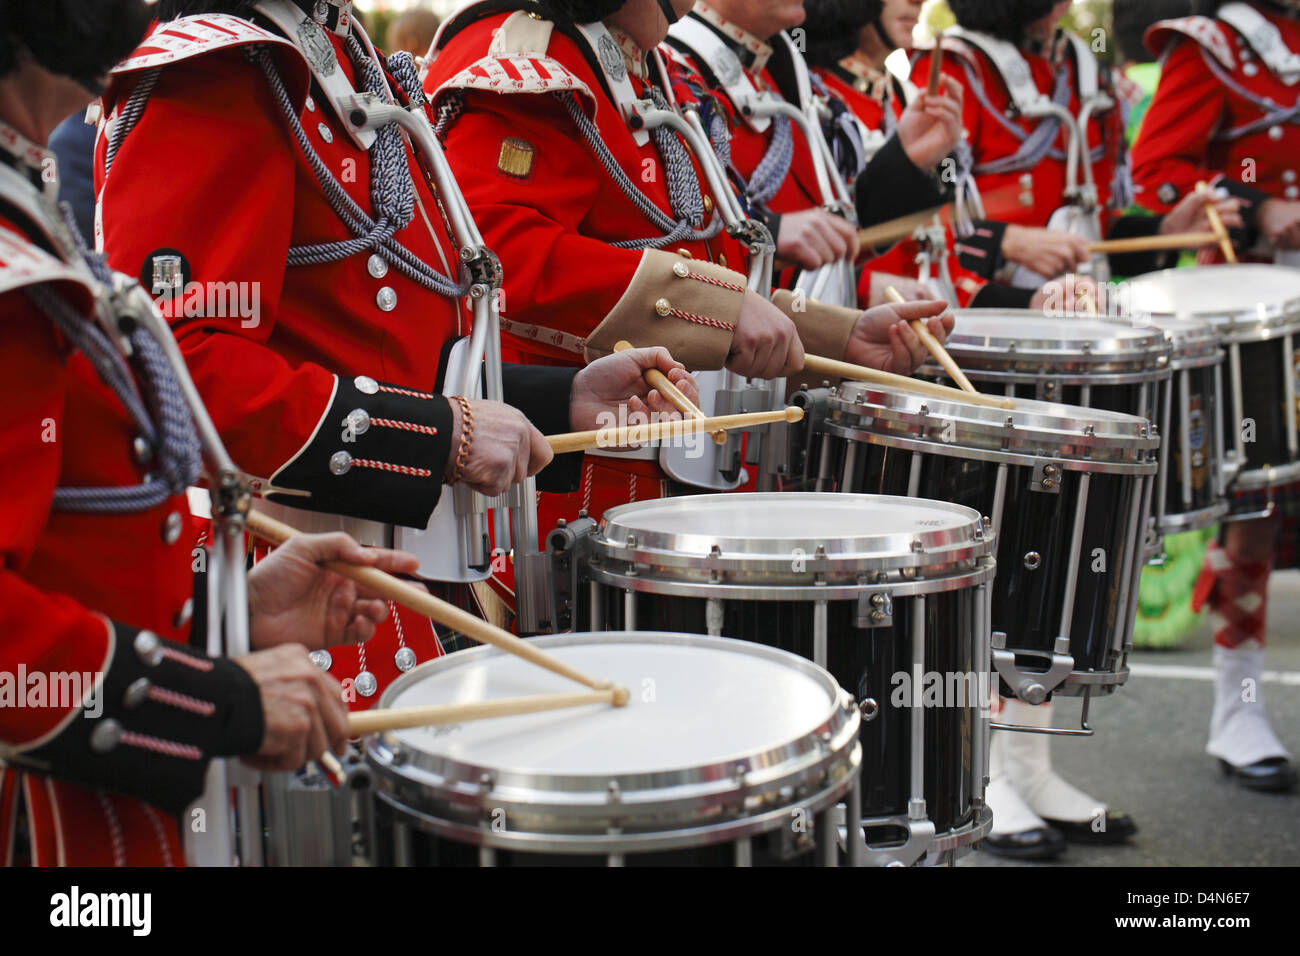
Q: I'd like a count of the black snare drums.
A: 6